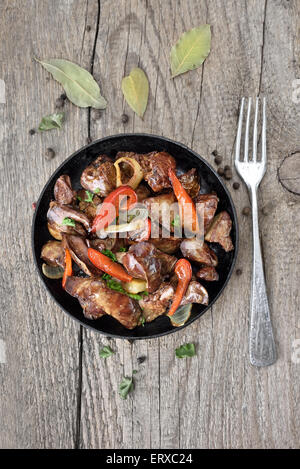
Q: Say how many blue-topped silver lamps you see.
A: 0